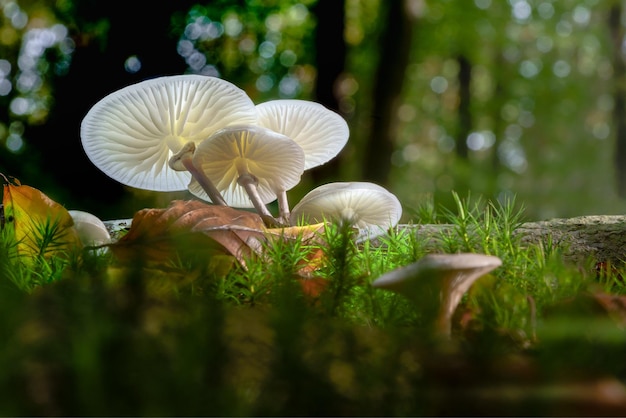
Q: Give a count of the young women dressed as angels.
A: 0